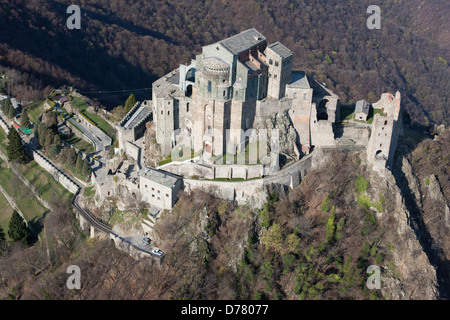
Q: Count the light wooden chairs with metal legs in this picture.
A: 0